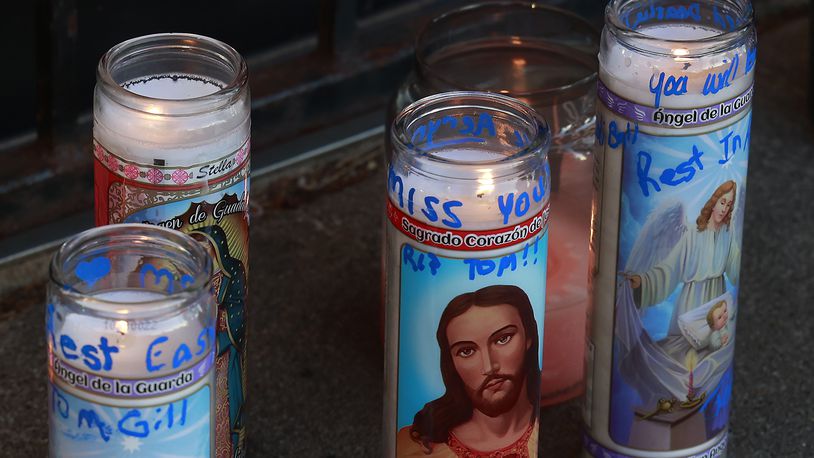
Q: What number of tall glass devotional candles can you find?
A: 4